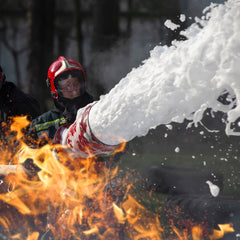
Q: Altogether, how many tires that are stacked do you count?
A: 2